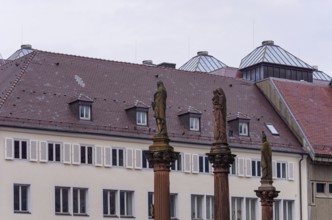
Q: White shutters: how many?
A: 15